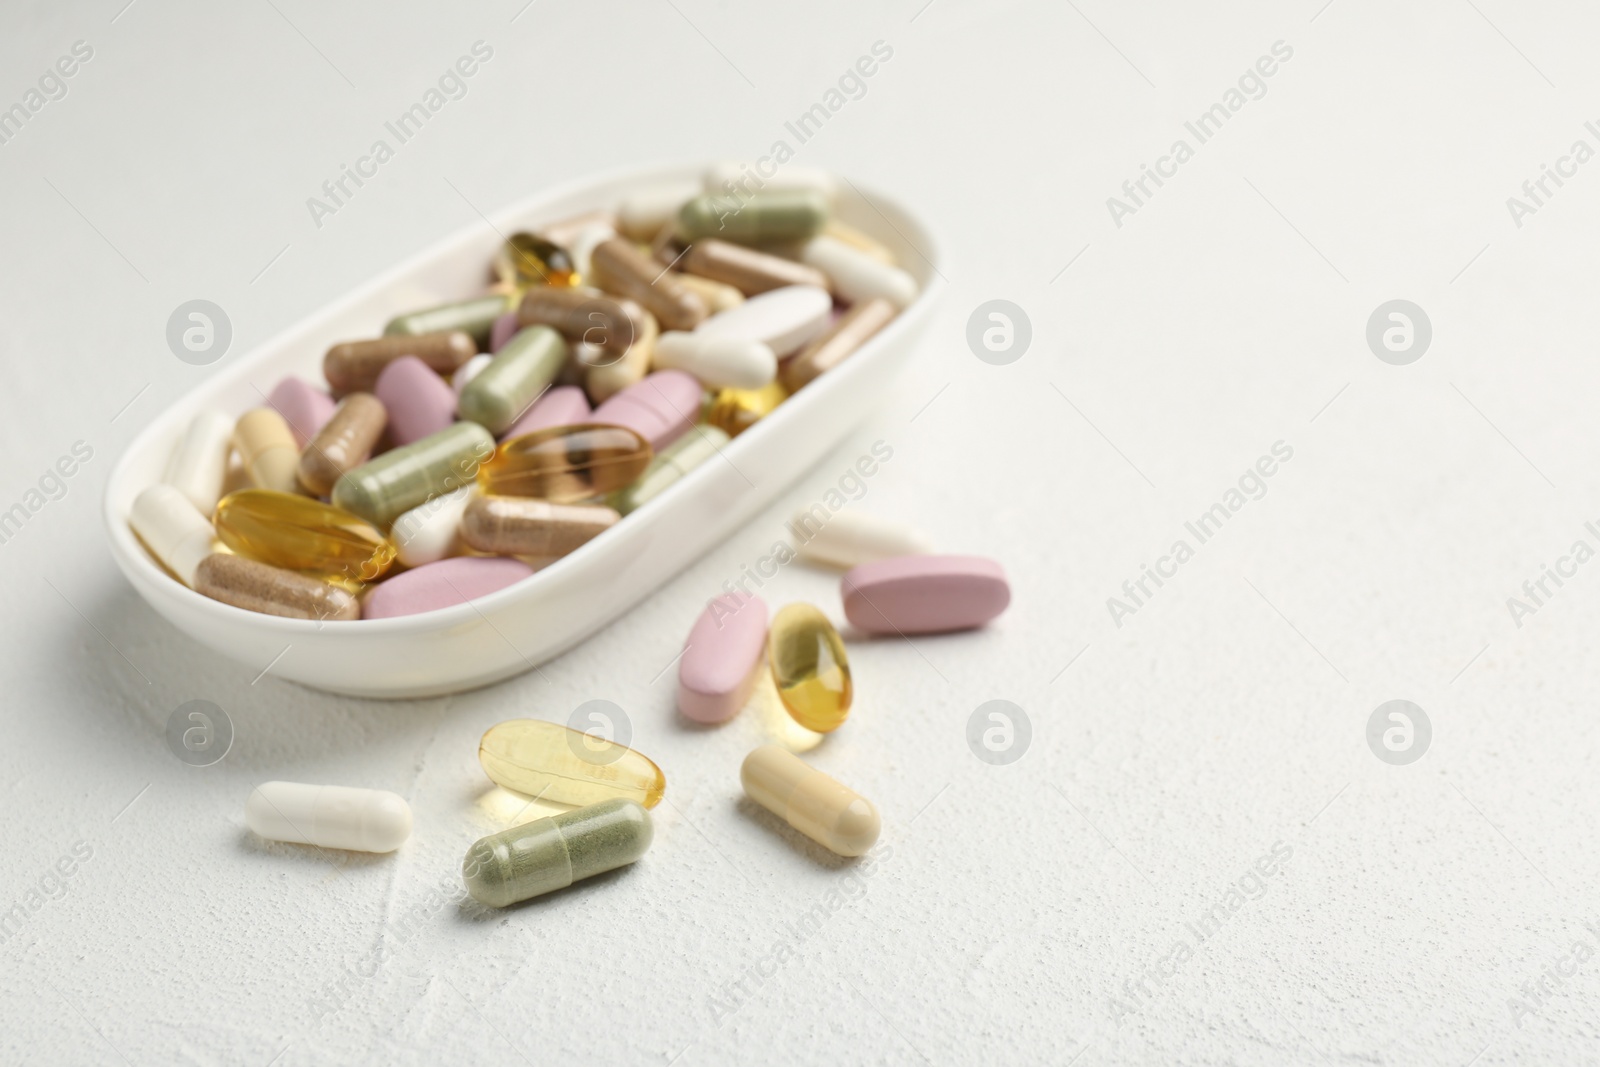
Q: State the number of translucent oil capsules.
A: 6